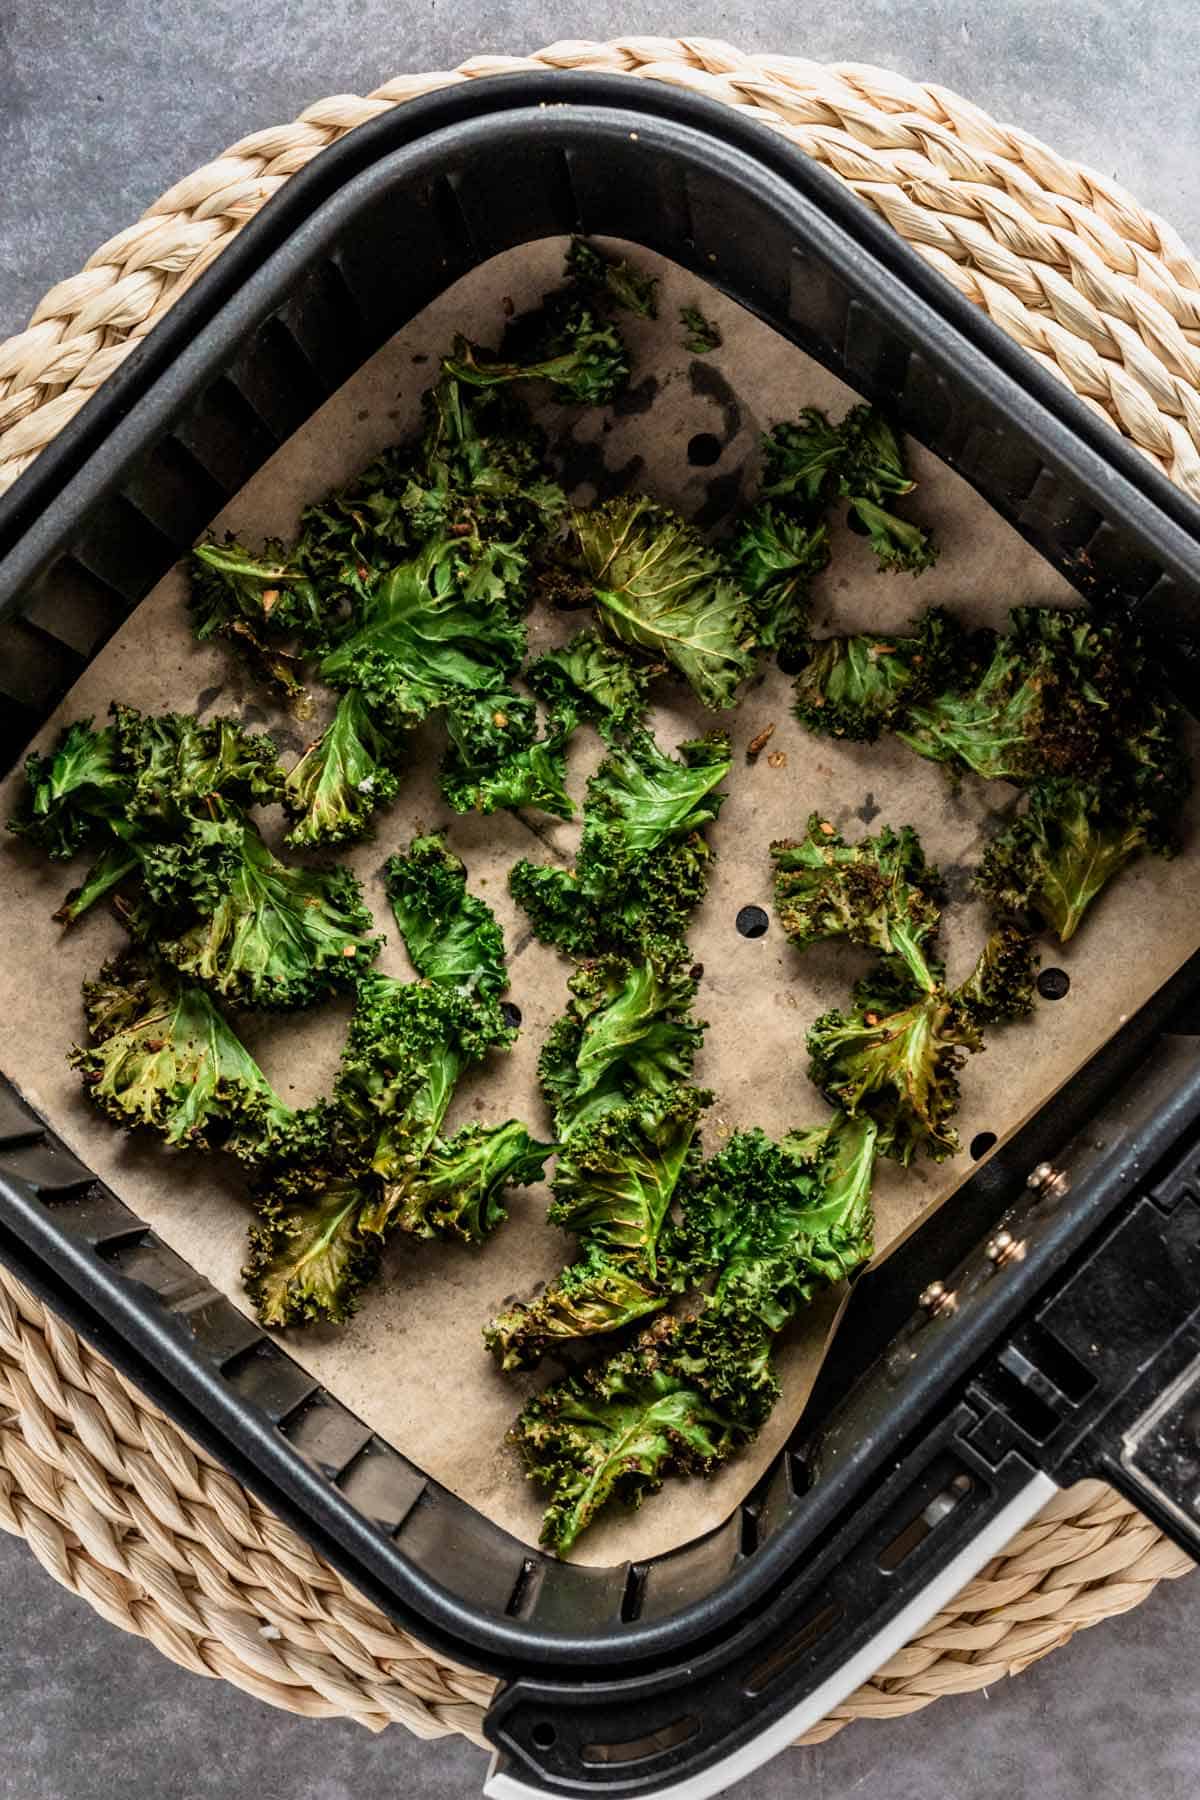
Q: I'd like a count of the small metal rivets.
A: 3